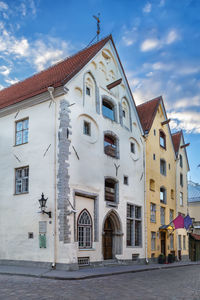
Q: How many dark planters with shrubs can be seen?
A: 2